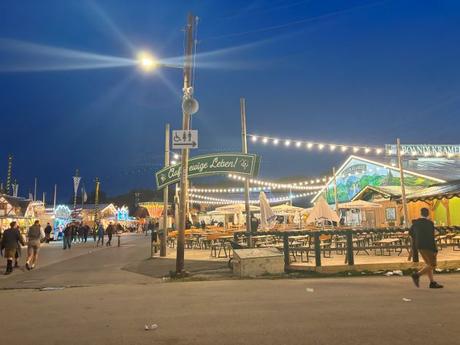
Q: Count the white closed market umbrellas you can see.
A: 2